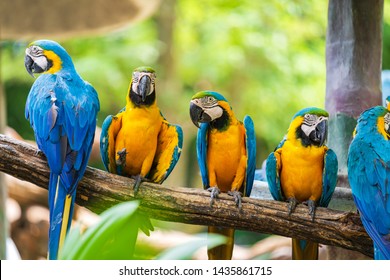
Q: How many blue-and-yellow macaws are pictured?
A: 5